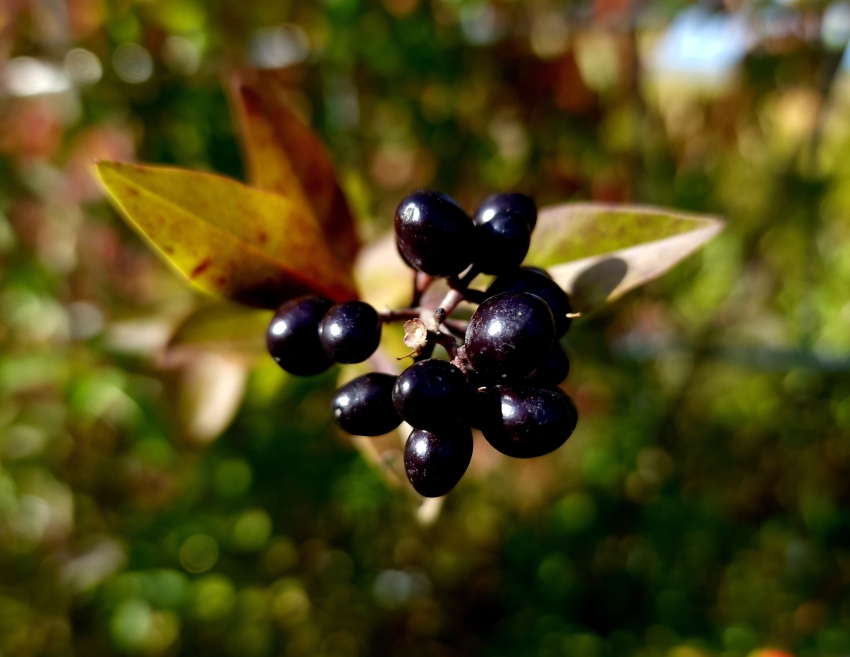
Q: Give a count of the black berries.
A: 12